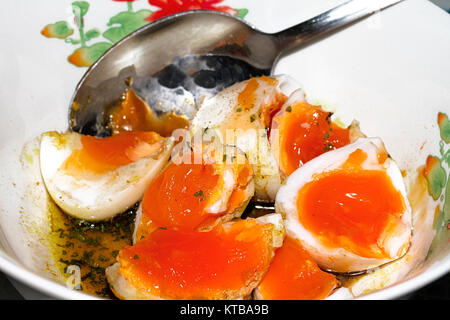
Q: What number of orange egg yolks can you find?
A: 6